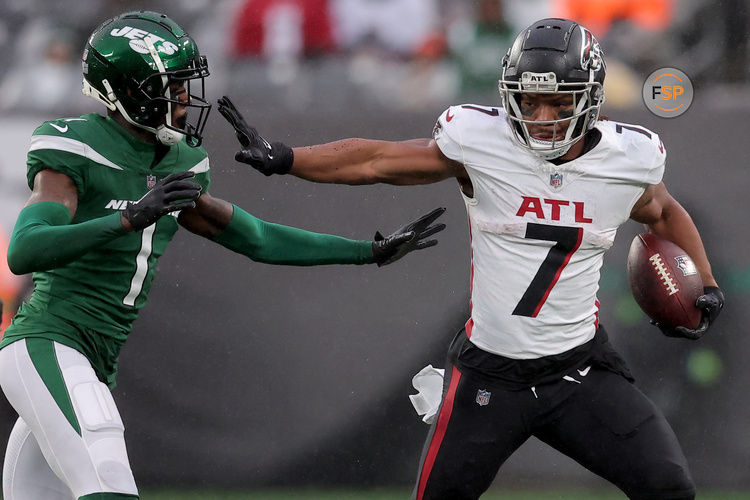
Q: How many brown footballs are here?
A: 1